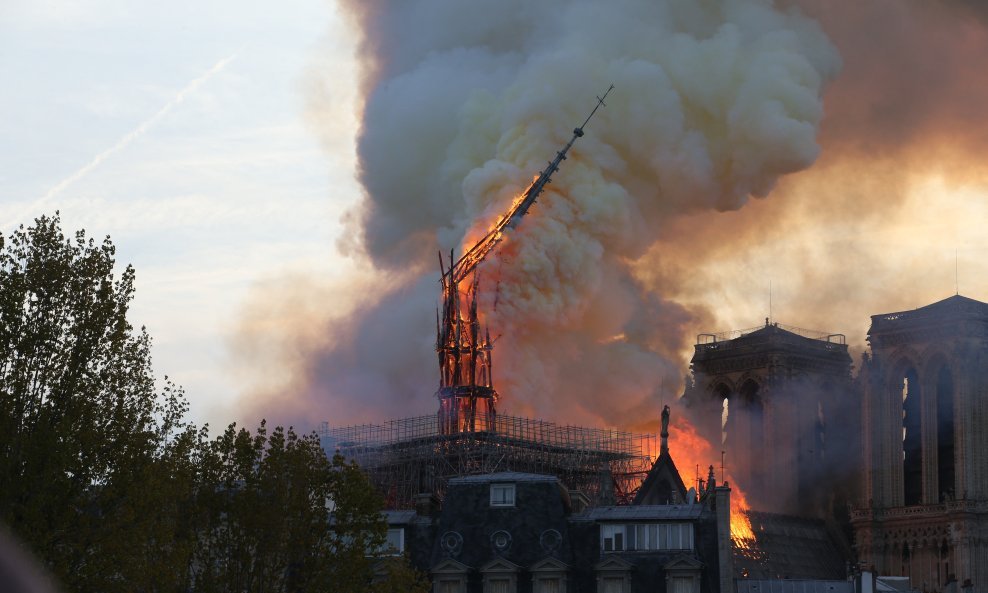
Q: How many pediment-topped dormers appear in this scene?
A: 5